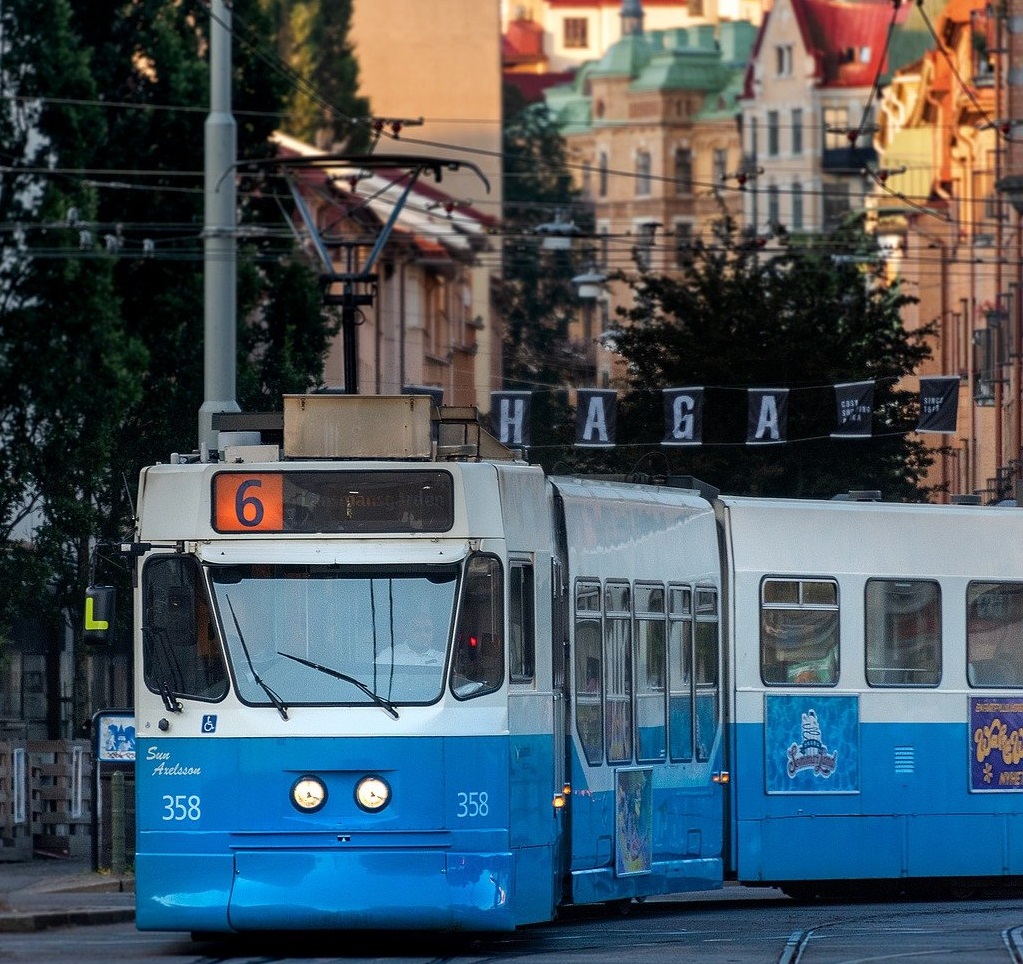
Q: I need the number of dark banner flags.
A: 6